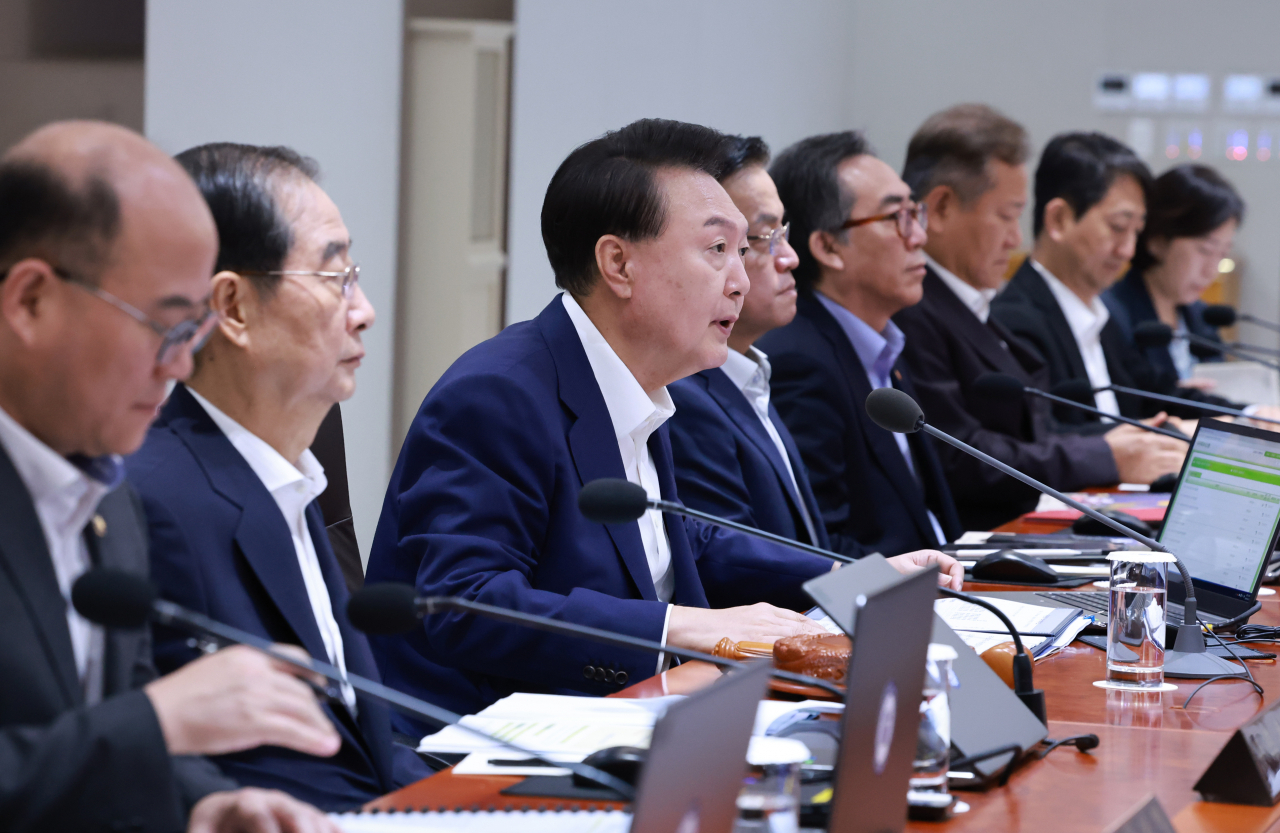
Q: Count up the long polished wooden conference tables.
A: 1